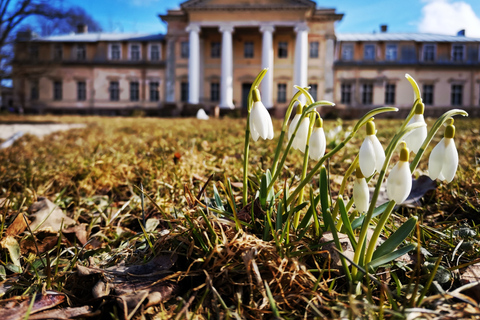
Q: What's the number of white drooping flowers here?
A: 9